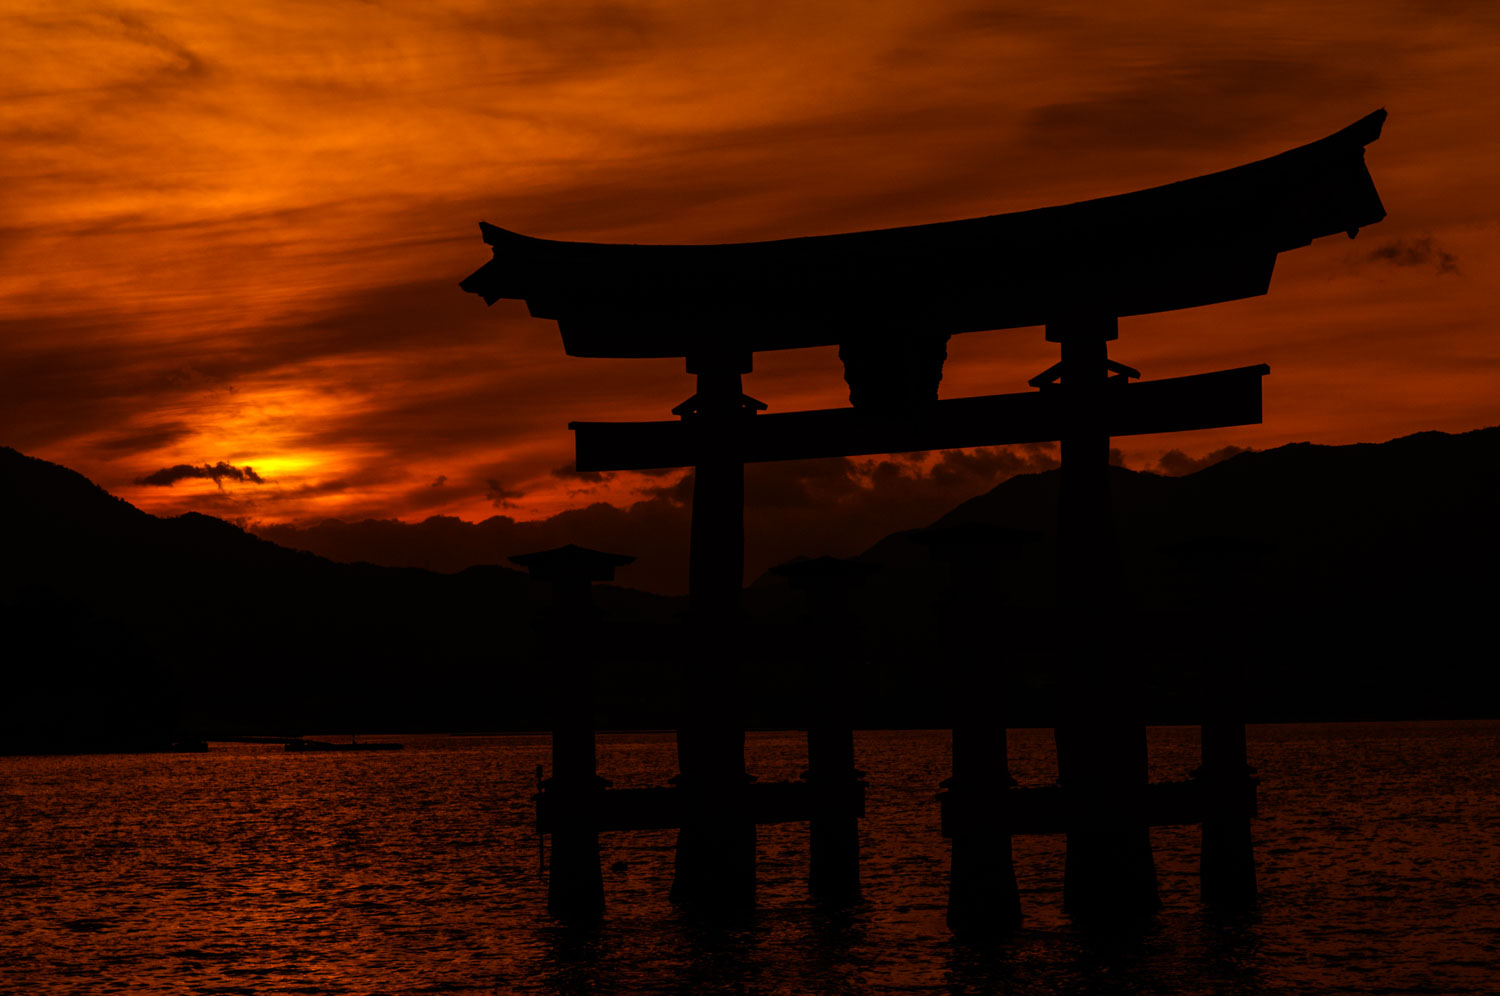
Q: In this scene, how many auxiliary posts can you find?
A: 4